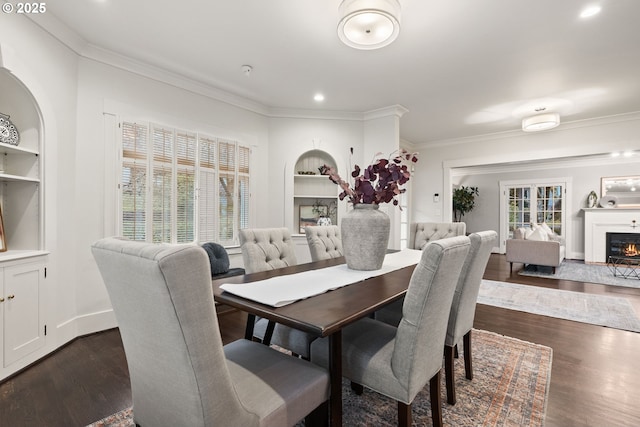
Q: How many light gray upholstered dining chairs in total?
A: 6